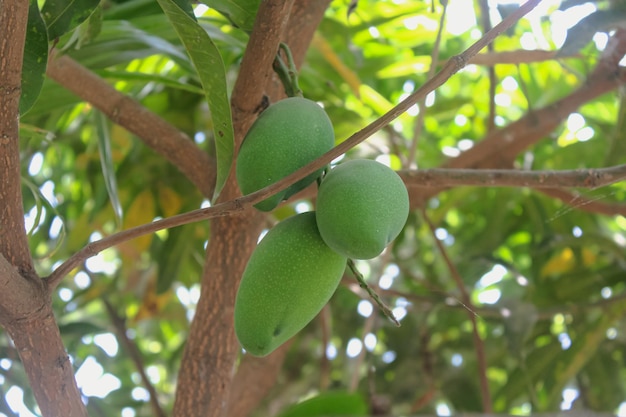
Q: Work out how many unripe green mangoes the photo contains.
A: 3